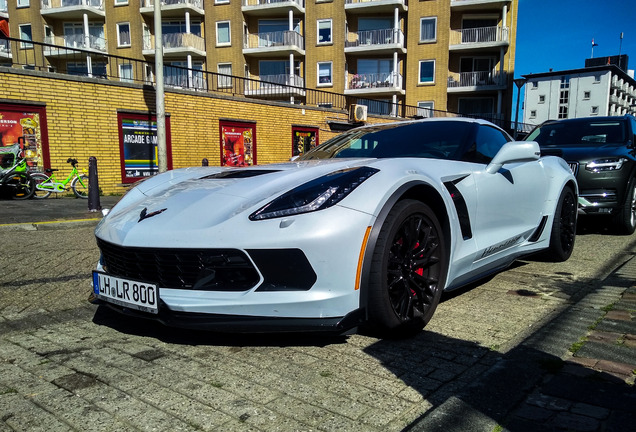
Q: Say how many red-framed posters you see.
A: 4